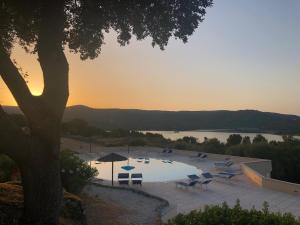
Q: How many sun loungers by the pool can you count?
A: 12